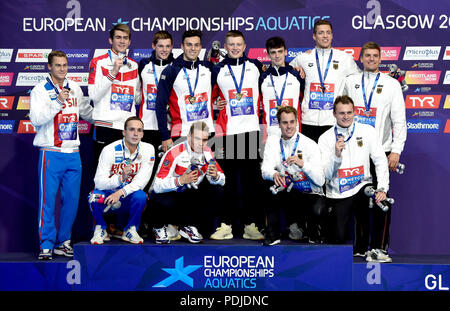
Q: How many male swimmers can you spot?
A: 12